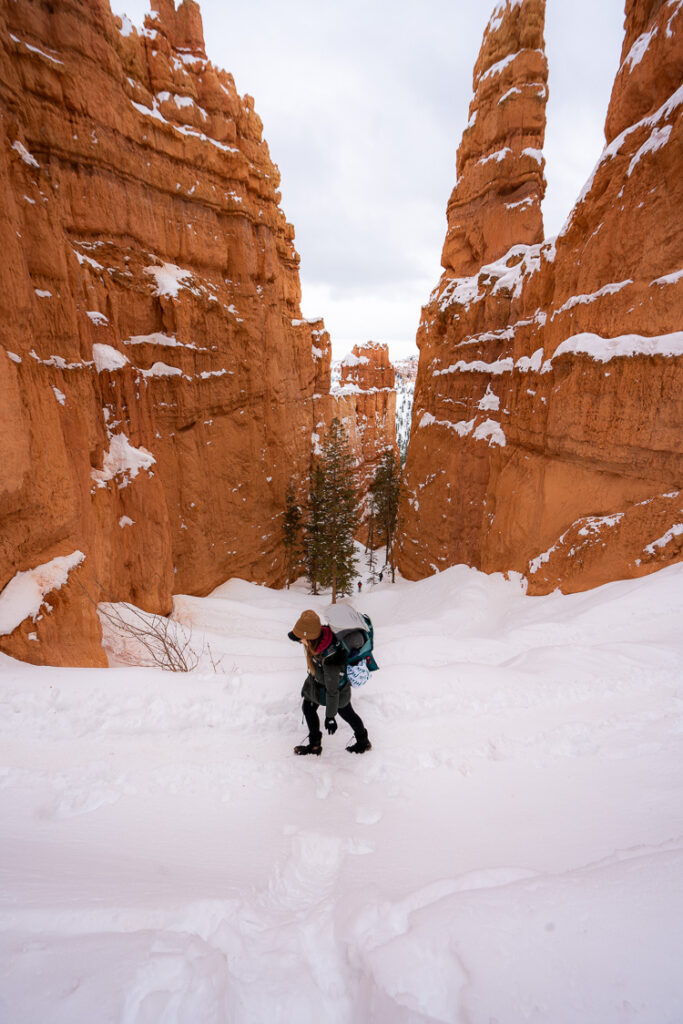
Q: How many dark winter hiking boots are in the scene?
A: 2